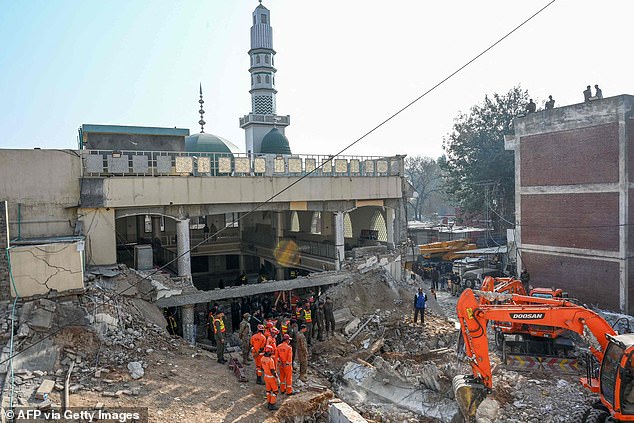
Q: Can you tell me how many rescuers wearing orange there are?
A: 5